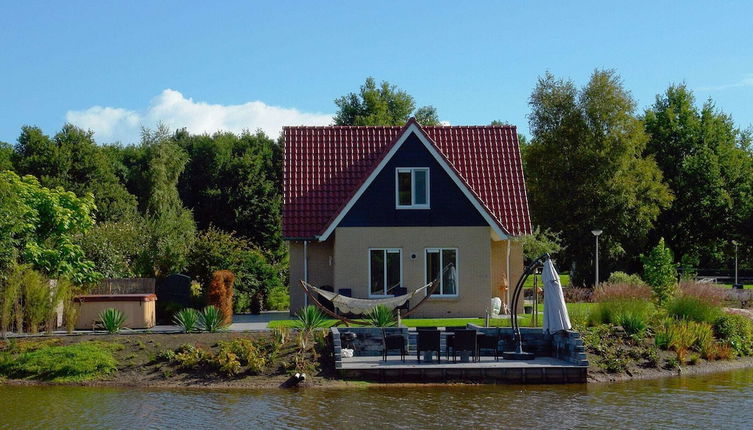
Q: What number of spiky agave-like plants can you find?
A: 5